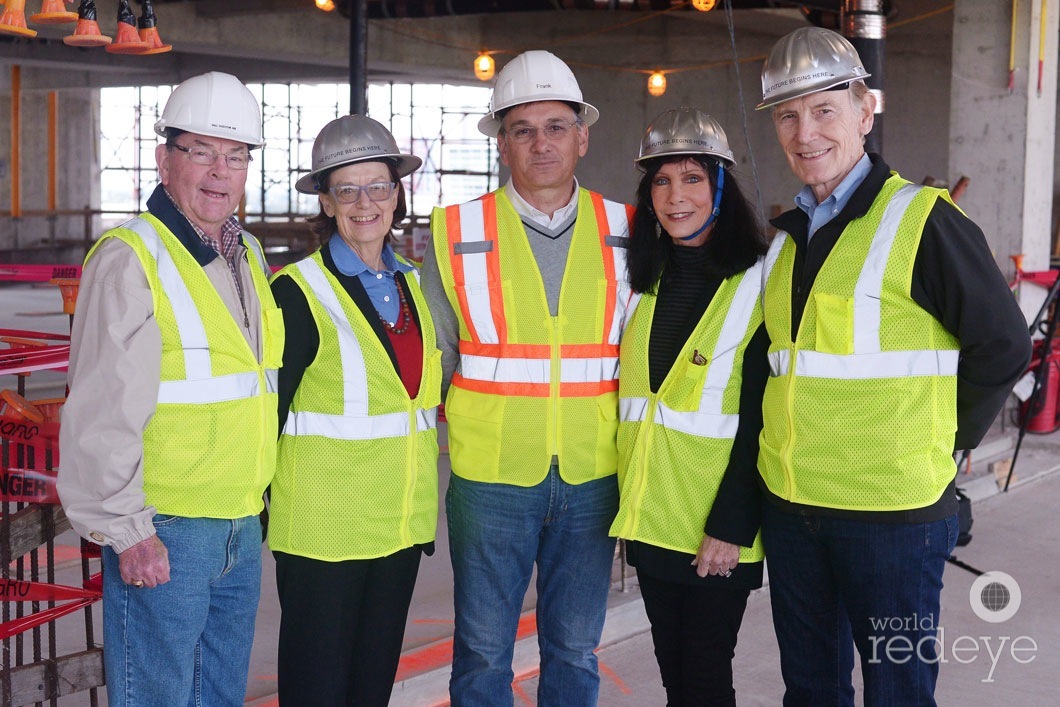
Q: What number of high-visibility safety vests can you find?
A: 5